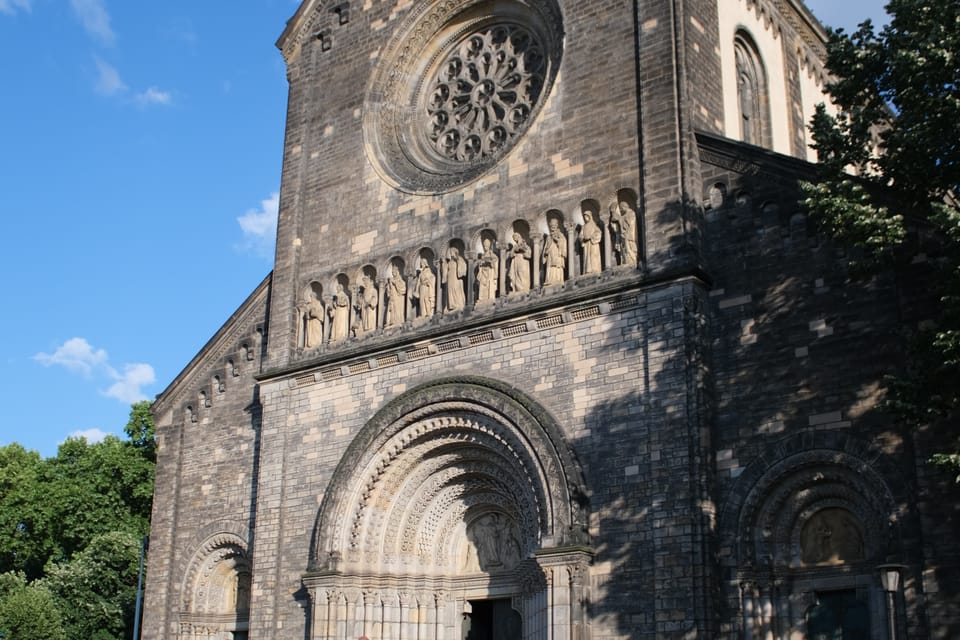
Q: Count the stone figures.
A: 11